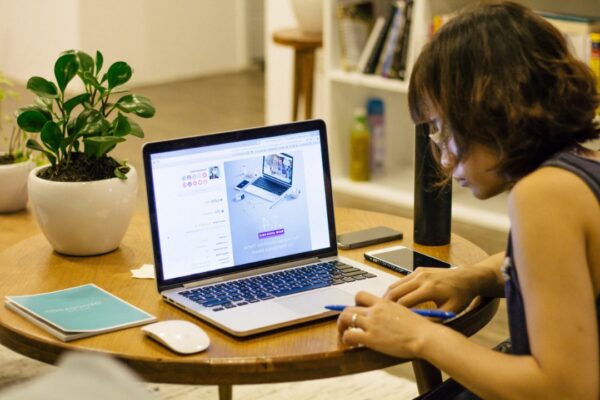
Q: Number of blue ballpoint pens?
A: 1